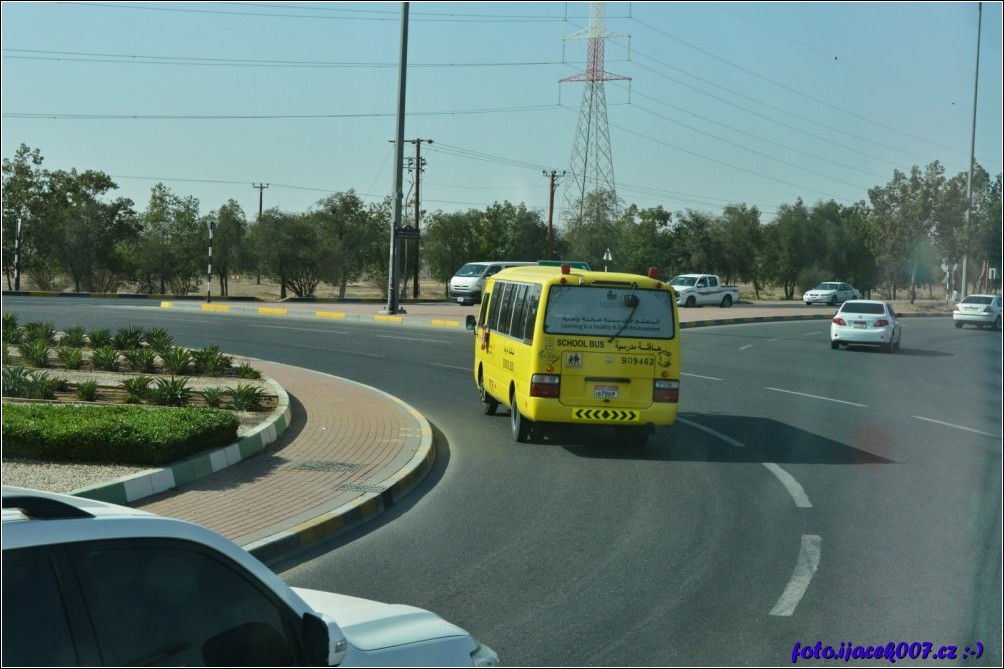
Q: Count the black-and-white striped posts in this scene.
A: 2